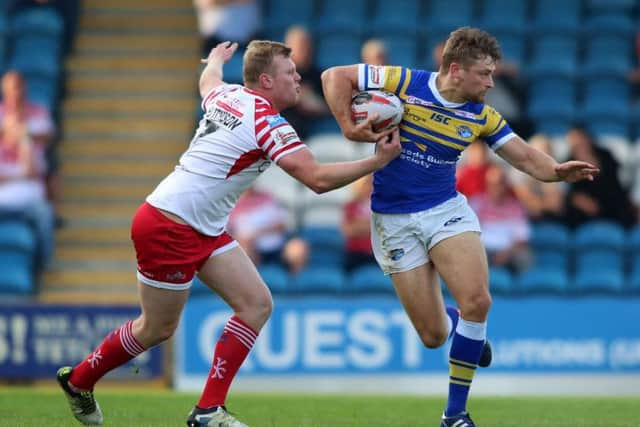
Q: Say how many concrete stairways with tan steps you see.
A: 1